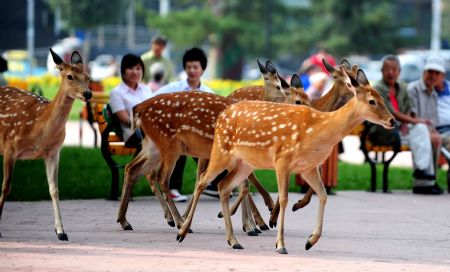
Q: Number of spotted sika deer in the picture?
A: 5